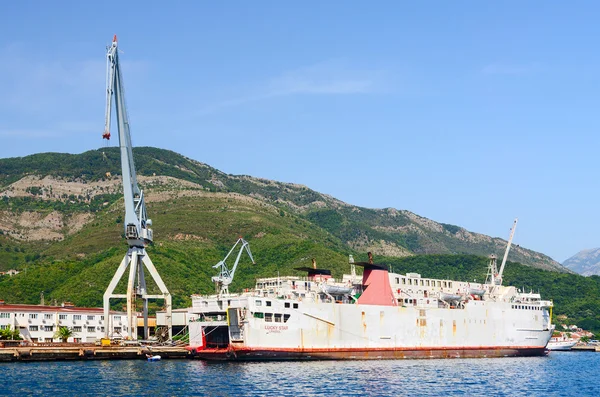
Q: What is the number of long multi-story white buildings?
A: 1